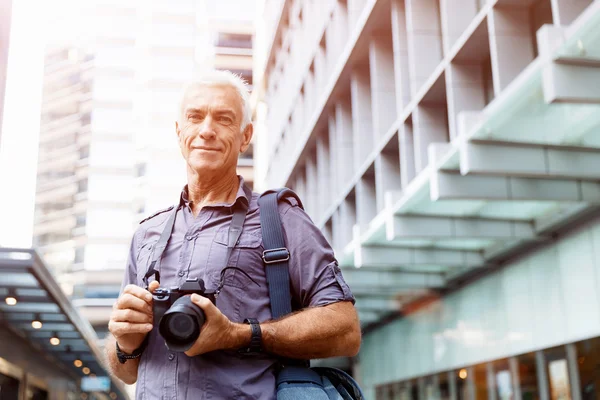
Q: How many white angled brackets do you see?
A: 5